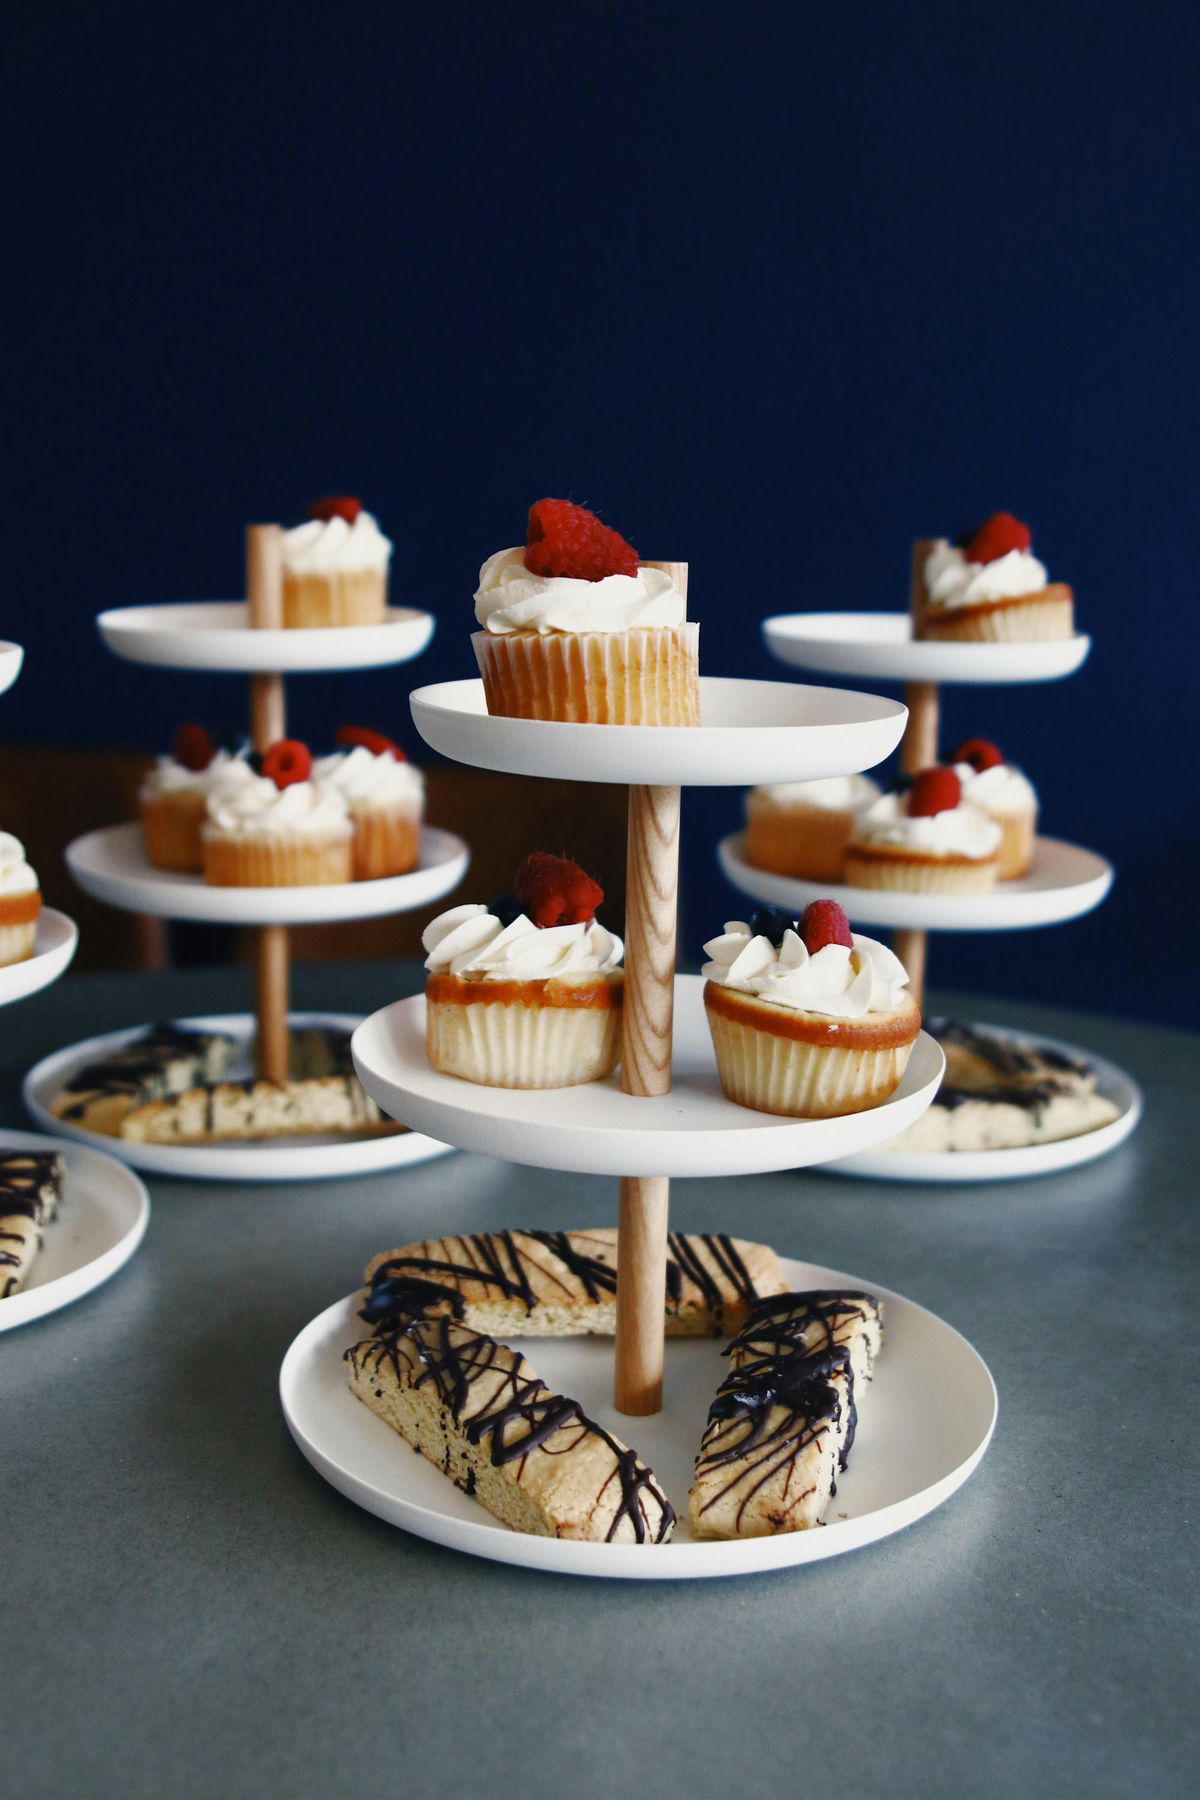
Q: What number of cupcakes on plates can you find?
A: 12